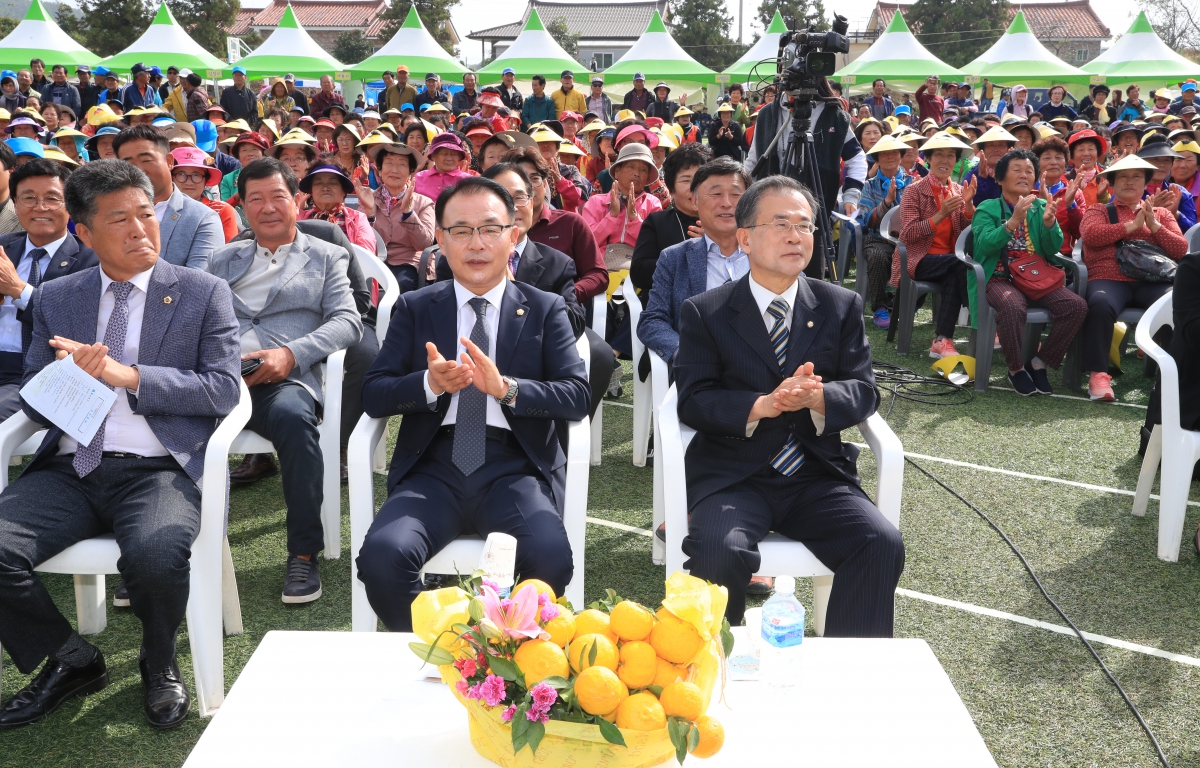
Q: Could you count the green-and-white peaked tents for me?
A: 10